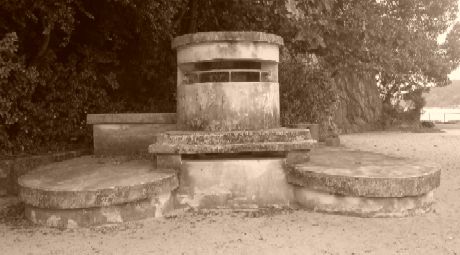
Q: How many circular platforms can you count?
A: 2